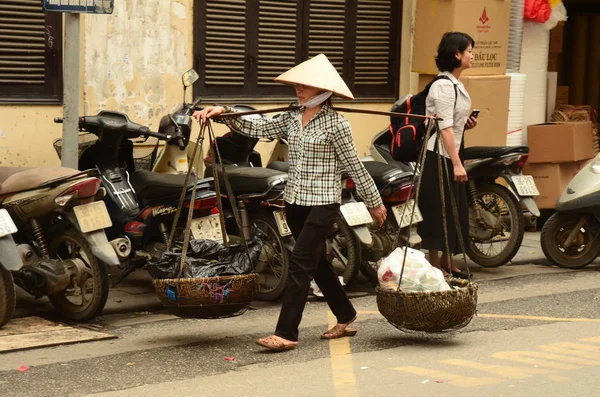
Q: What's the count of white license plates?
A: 7